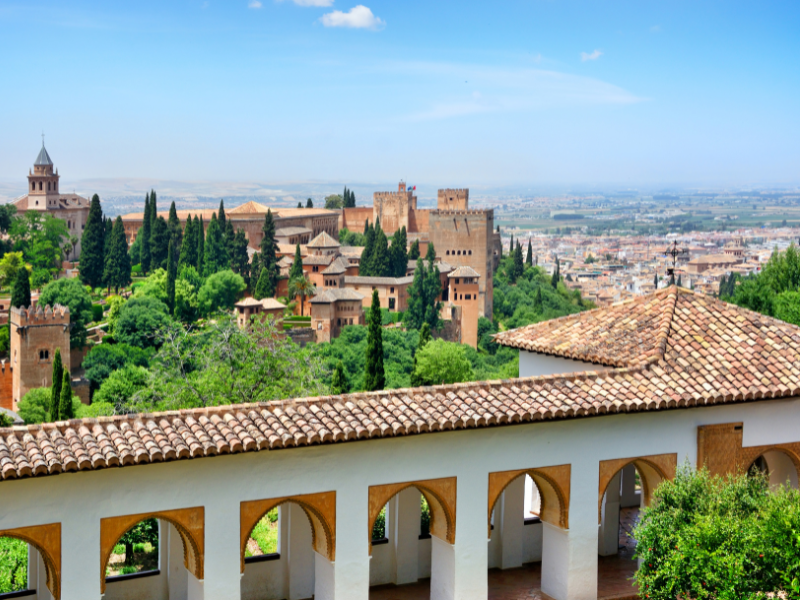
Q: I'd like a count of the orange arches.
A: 7